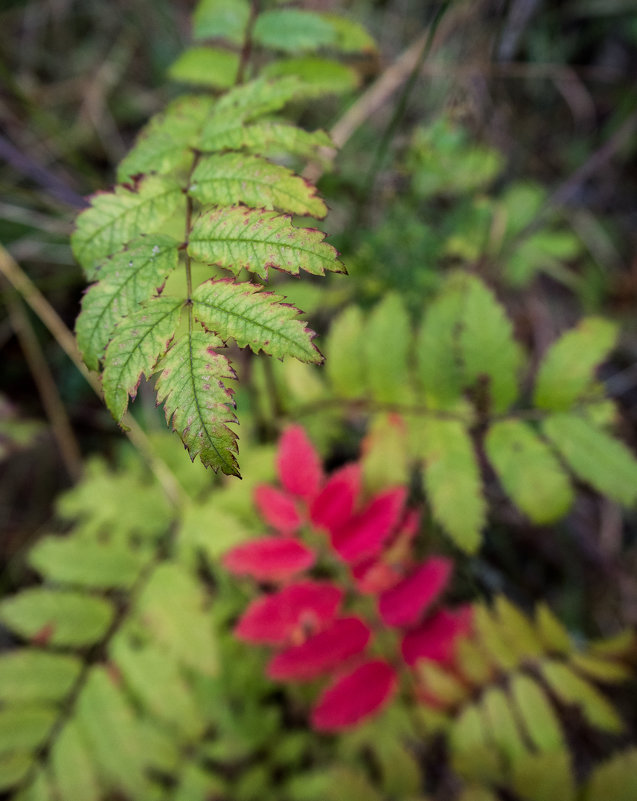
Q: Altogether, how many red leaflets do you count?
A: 11